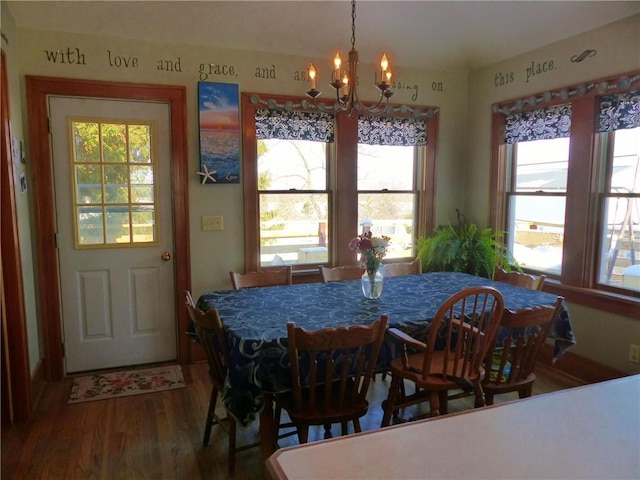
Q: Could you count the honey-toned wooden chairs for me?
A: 8